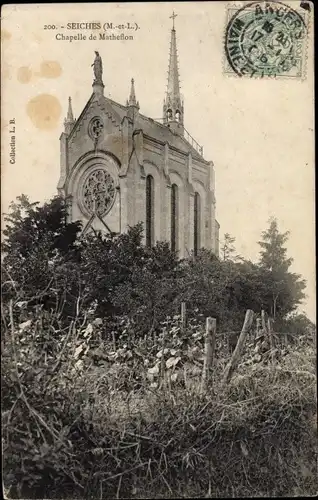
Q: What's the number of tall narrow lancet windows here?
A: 3